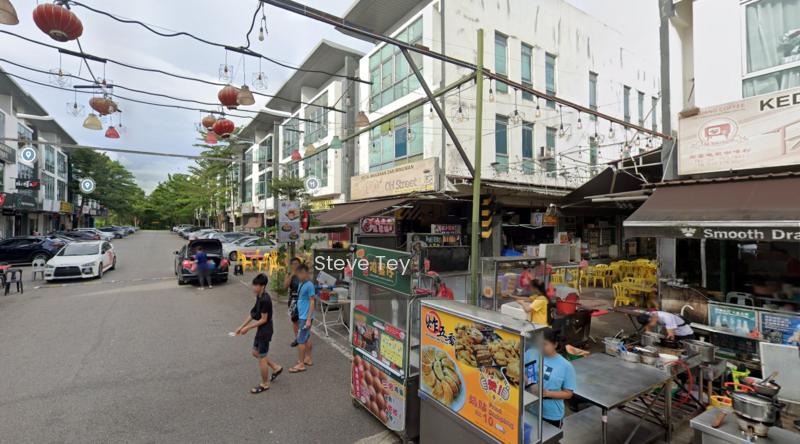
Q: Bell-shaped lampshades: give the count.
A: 9